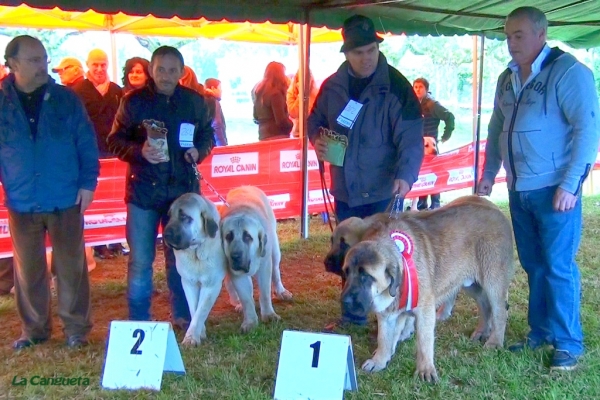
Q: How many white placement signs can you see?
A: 2